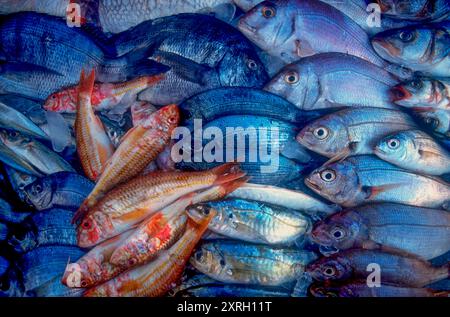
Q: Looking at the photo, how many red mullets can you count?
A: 7